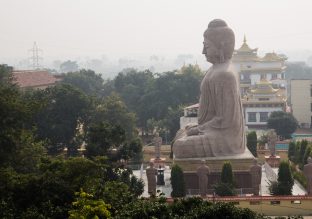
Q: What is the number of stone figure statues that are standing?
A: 6